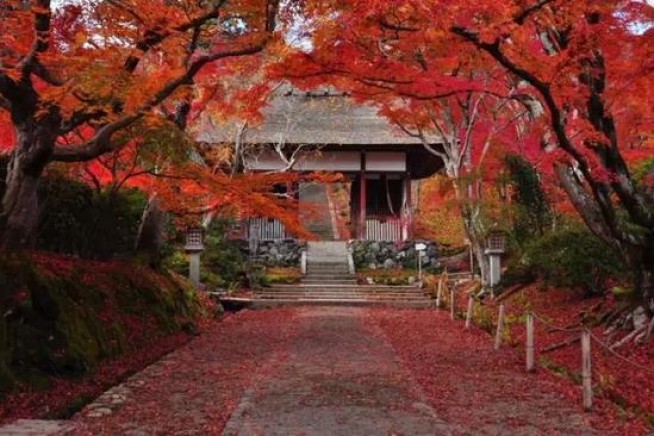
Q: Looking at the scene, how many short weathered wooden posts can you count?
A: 6